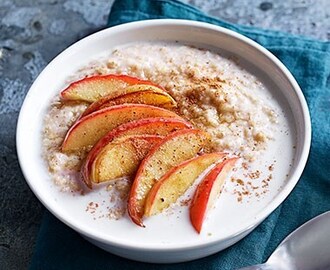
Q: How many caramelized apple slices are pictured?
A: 8